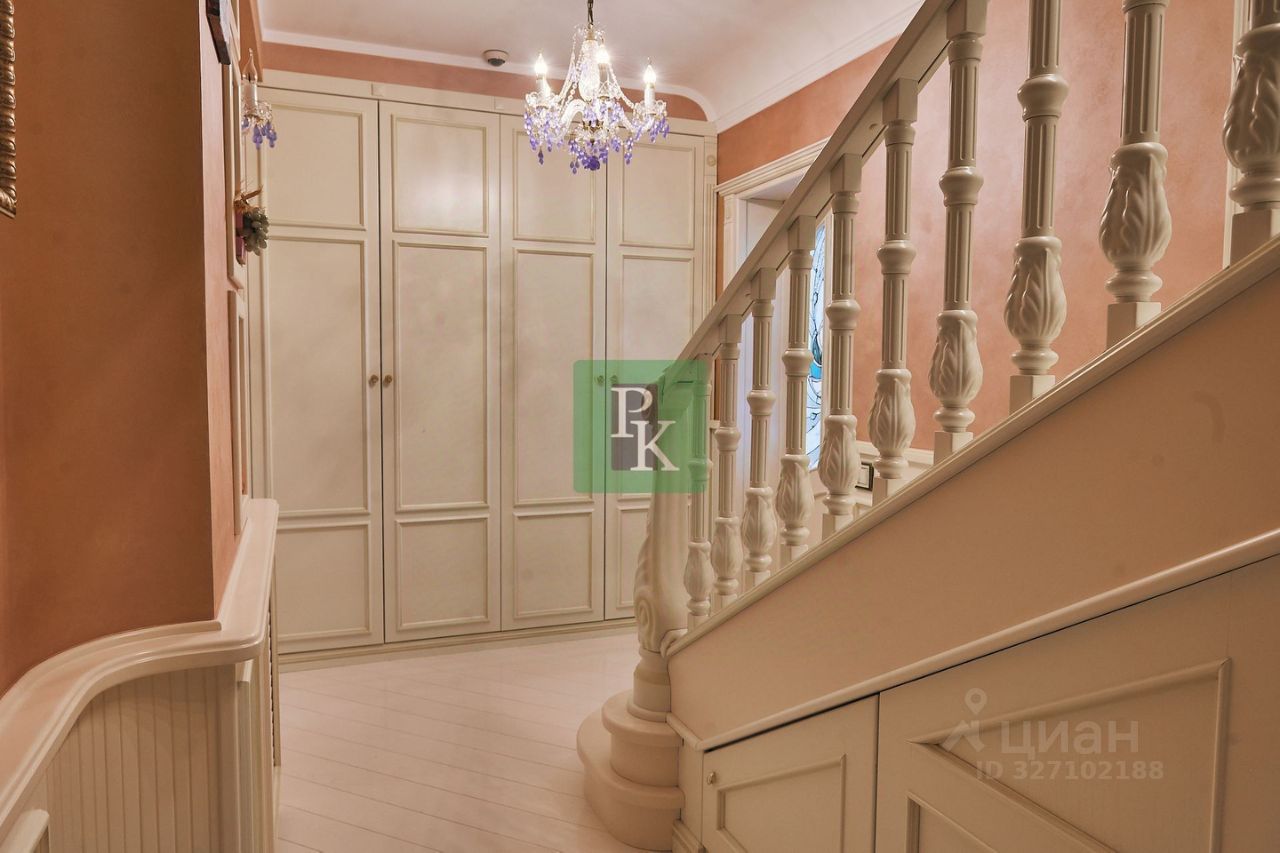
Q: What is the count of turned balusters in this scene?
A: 10